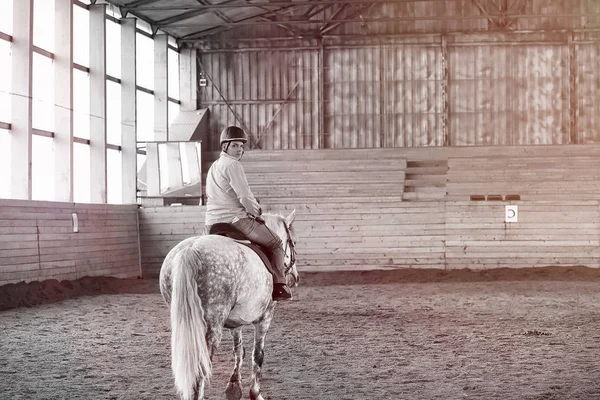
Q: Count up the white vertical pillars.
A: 6